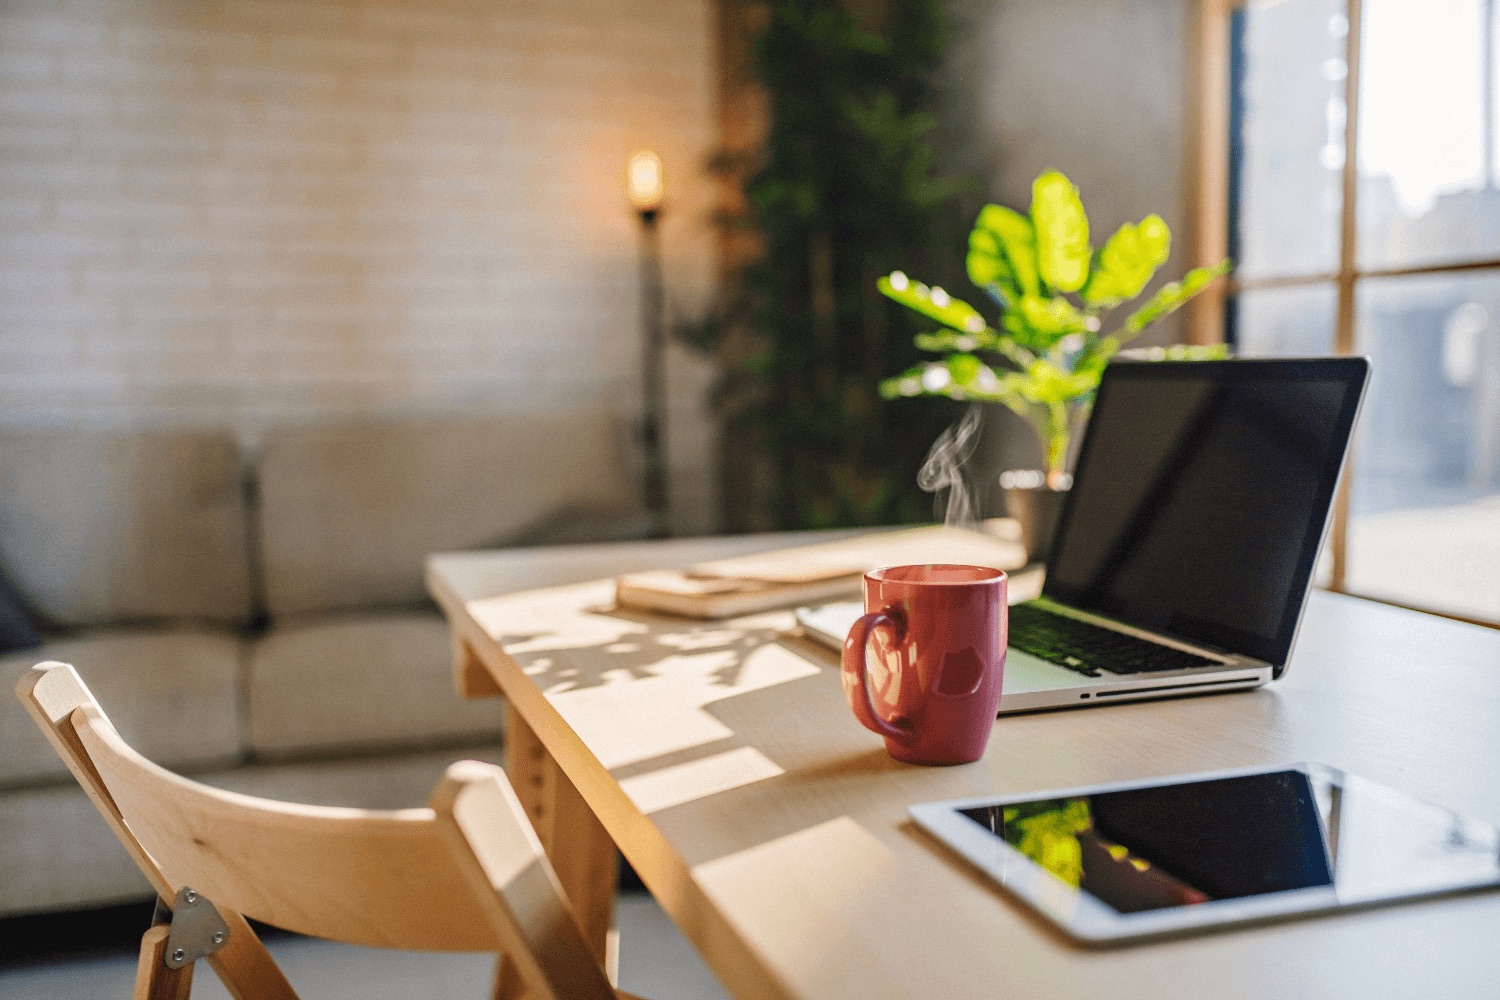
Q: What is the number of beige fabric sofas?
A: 1